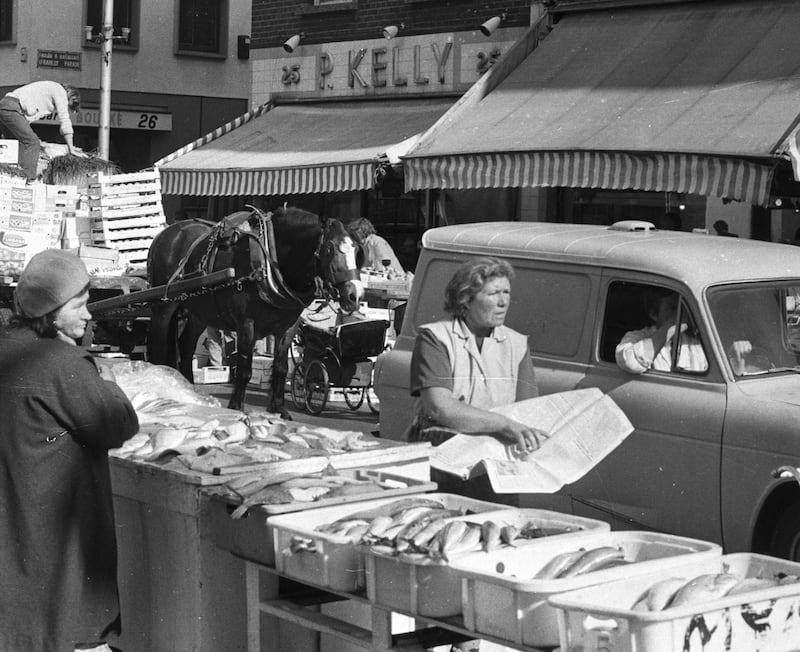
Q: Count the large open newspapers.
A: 1